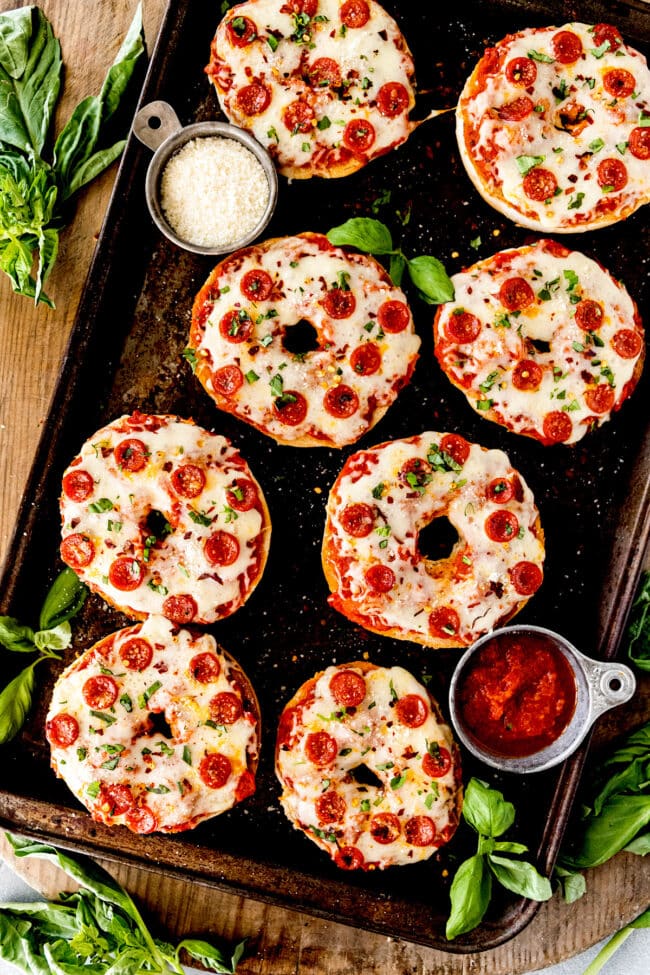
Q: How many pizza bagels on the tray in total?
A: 8